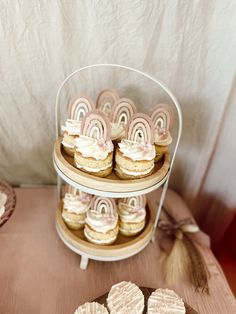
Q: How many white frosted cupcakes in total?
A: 9